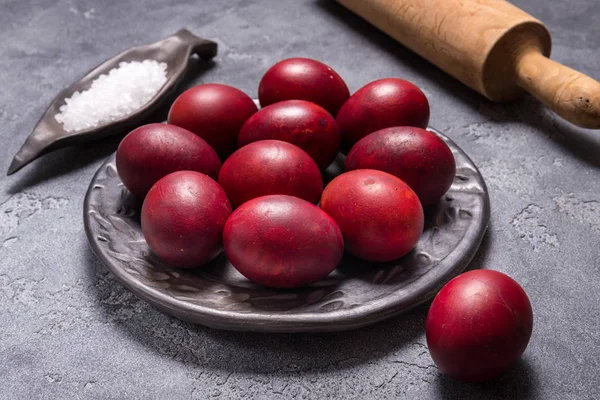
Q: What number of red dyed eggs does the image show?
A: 11